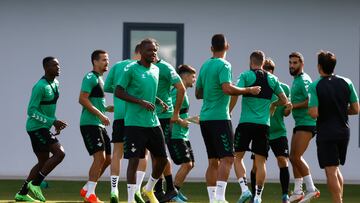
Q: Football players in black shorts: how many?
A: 11